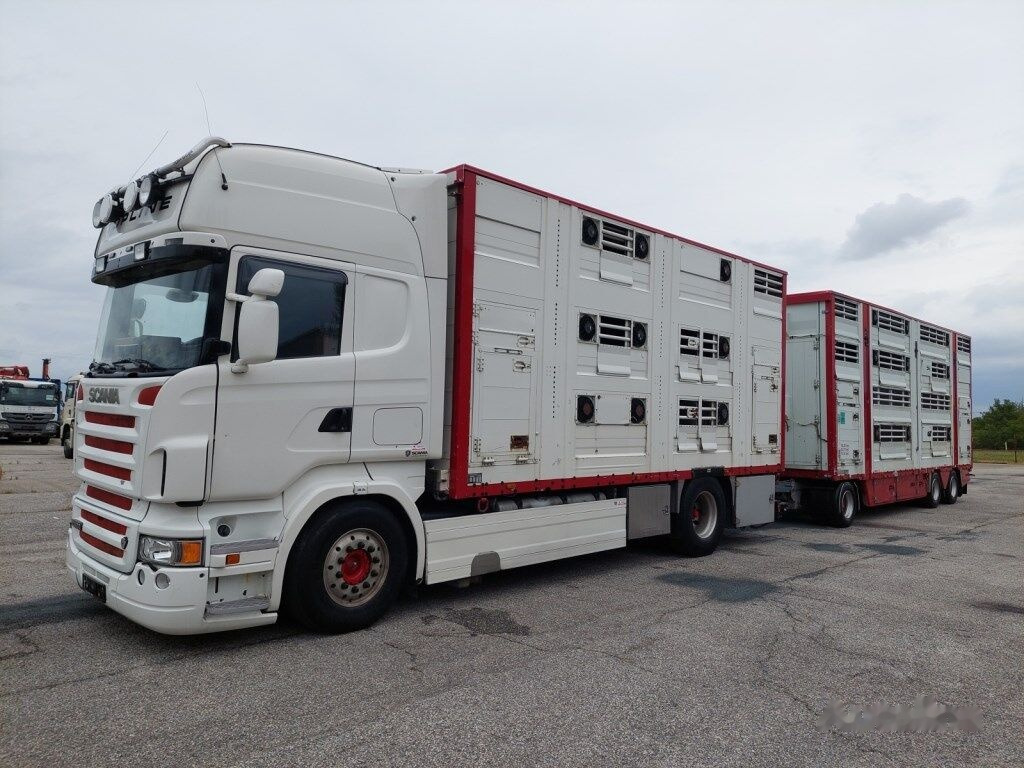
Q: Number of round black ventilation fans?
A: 9